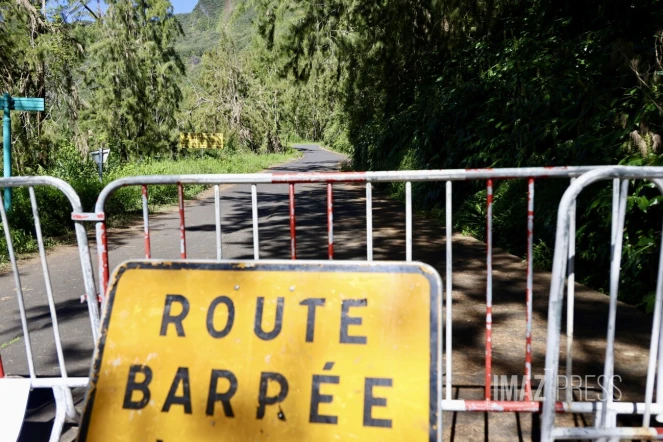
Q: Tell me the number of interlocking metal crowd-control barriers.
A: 3